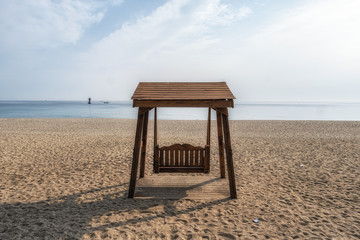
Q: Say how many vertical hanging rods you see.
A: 2